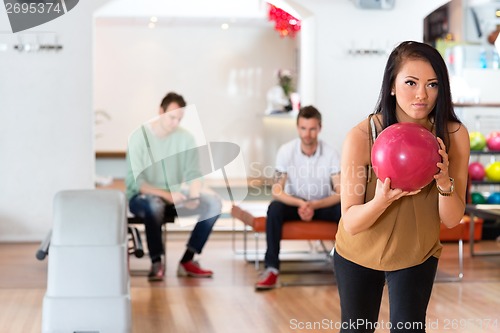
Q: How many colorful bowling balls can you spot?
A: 7